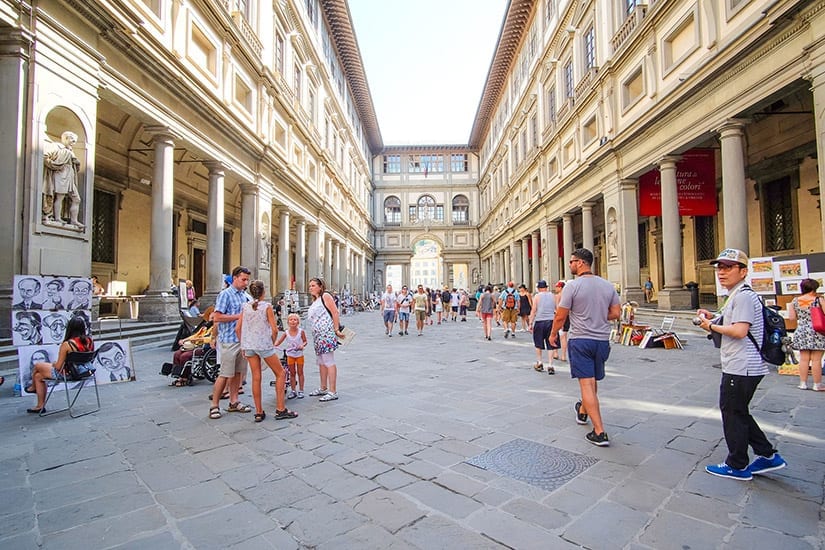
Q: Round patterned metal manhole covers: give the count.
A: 1